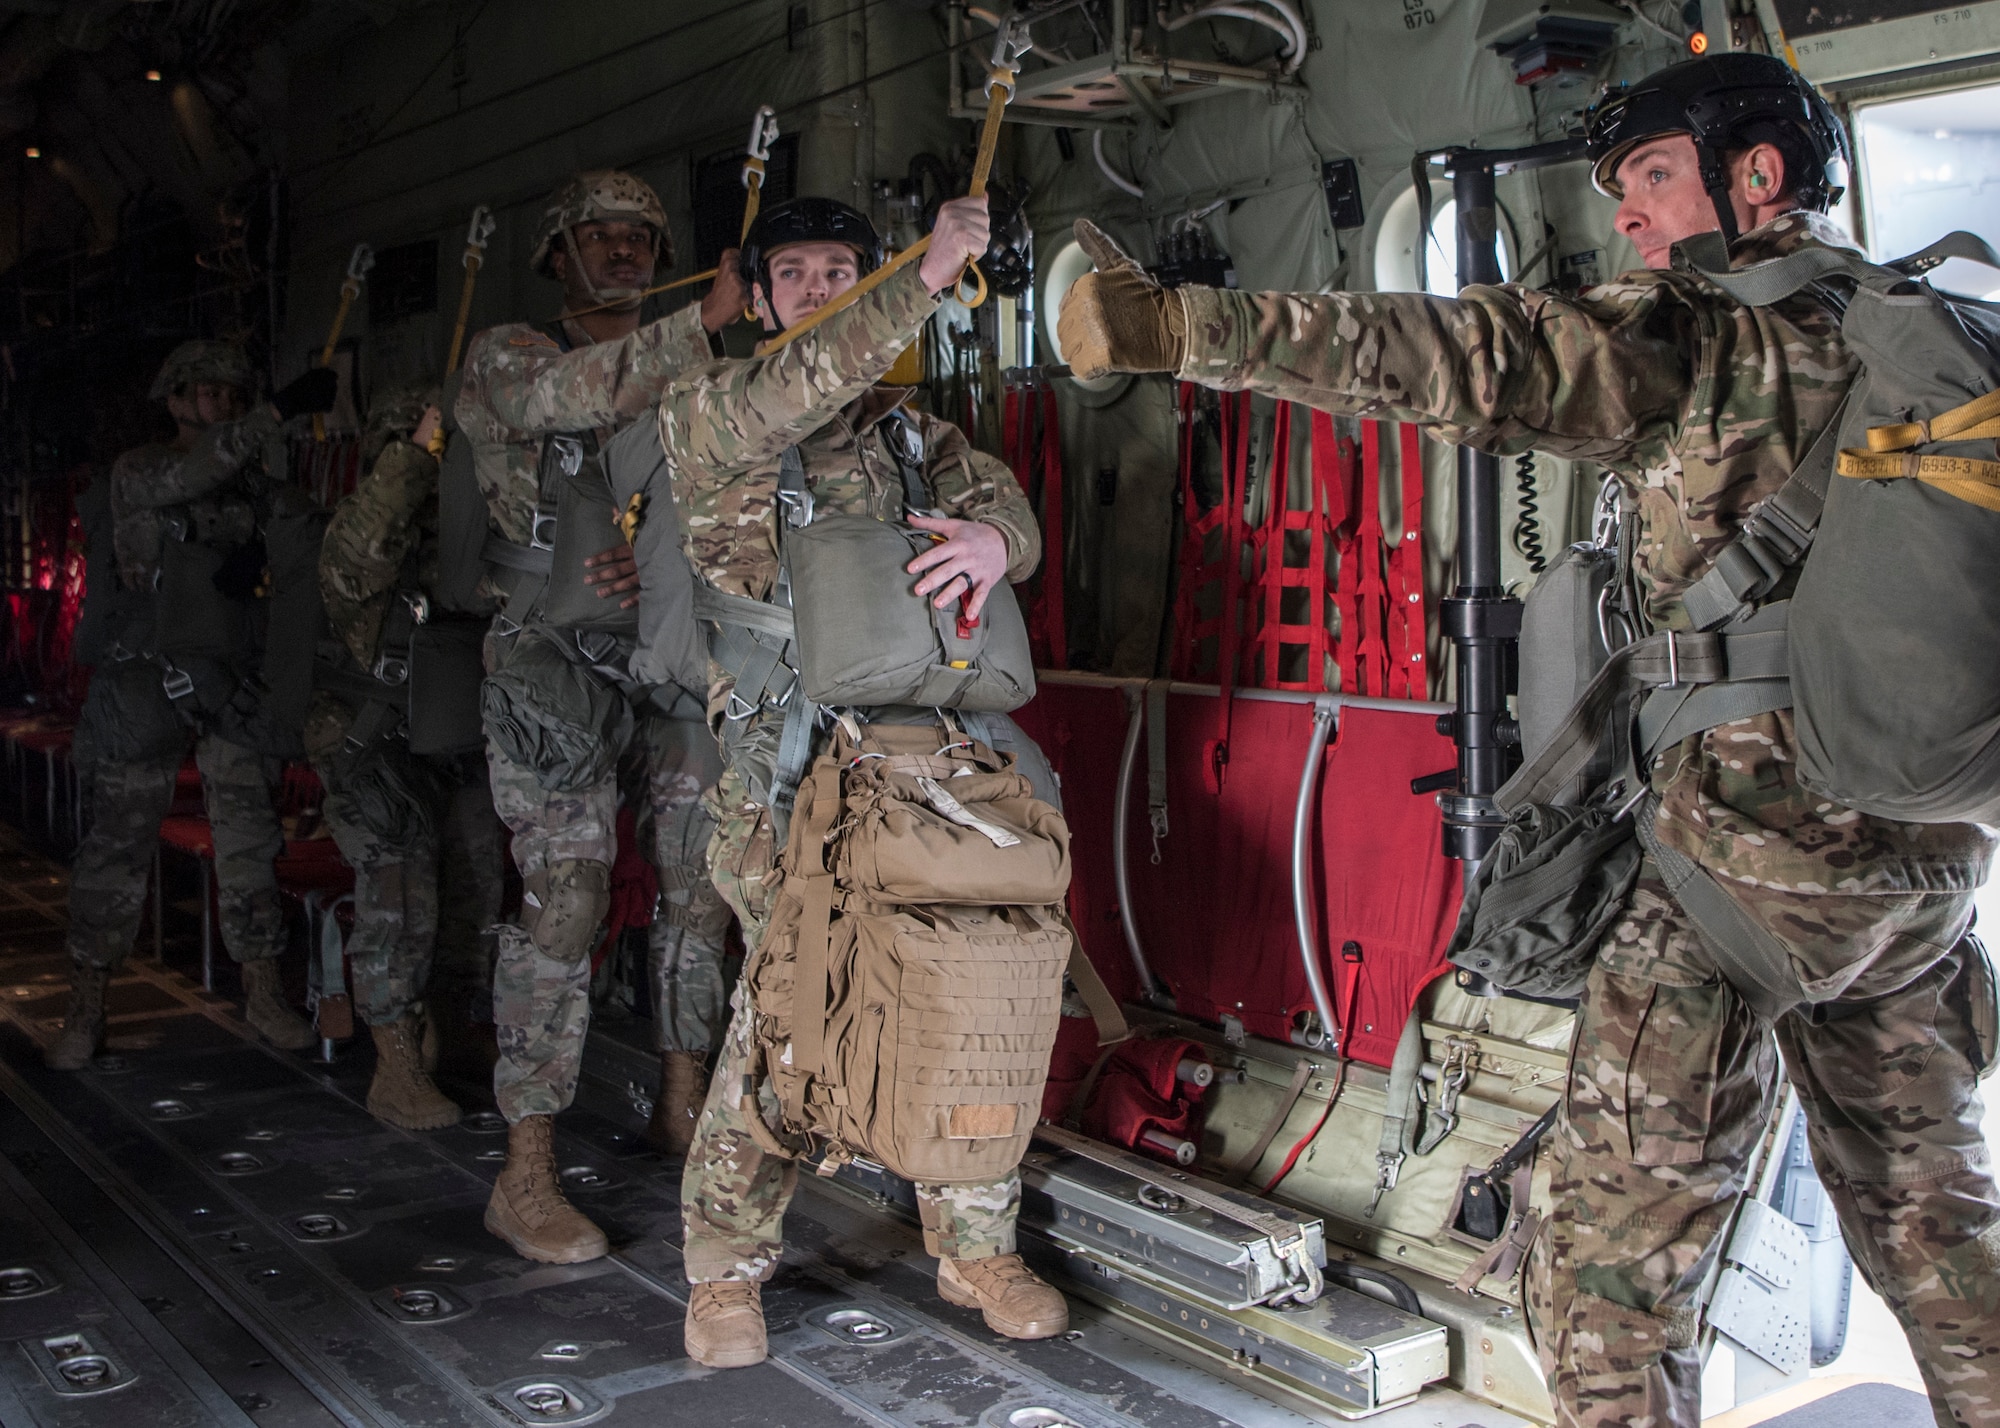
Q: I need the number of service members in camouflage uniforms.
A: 5